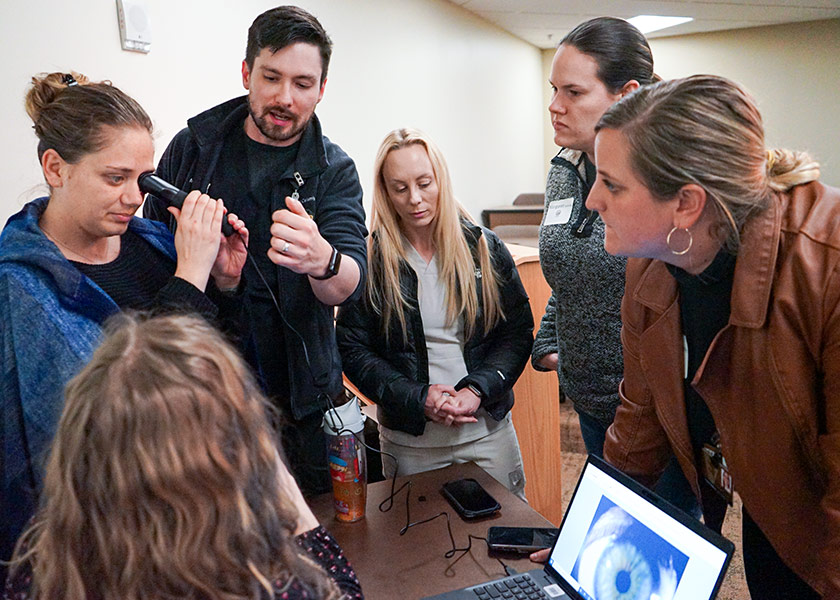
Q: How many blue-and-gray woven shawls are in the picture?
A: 1